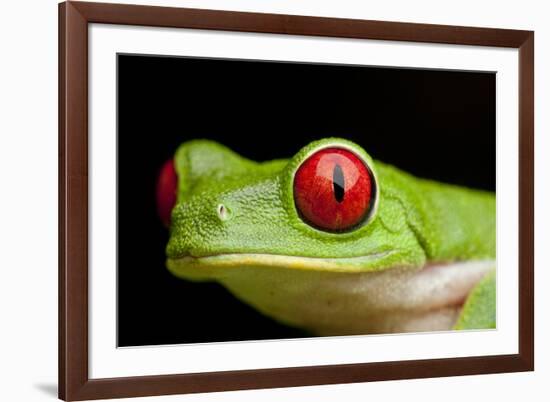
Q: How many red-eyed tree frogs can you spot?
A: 1